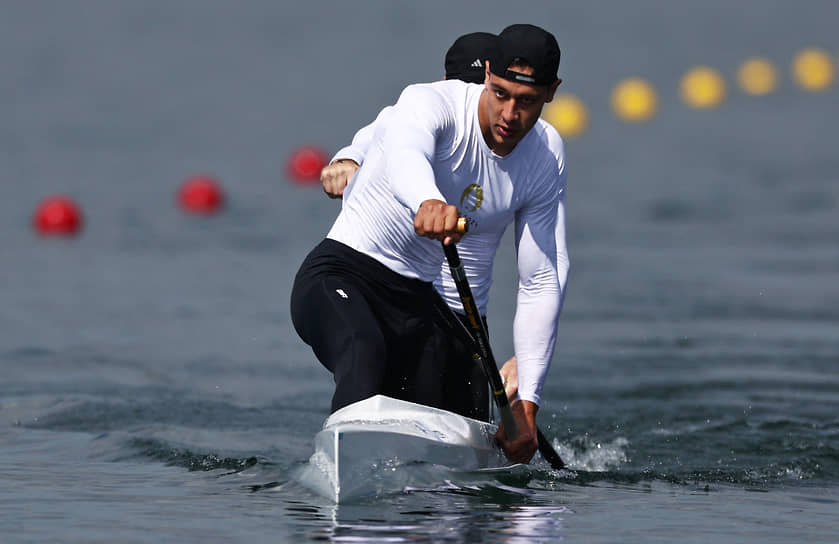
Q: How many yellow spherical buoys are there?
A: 5